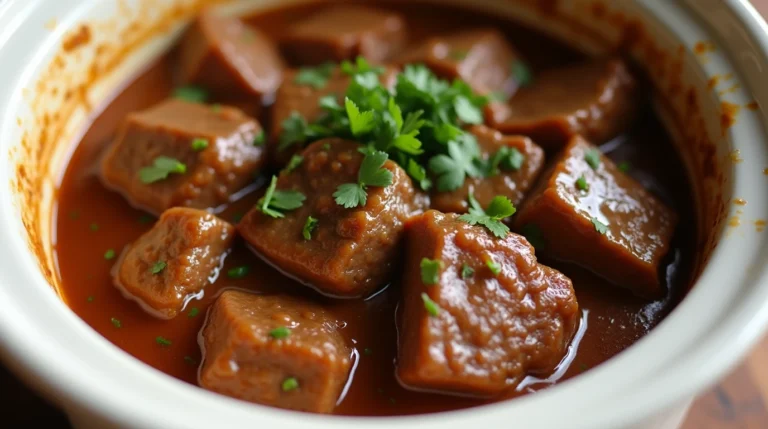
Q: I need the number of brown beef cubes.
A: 12